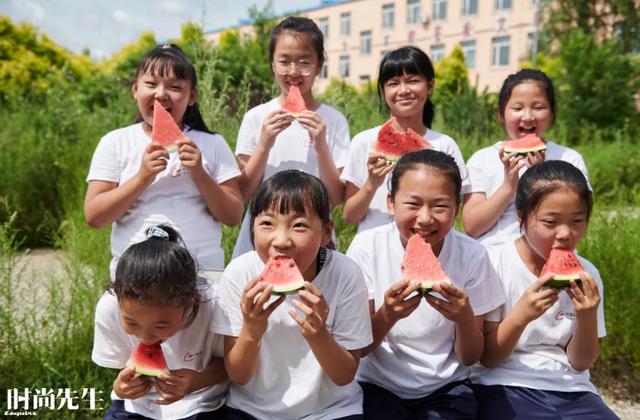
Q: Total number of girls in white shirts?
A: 8